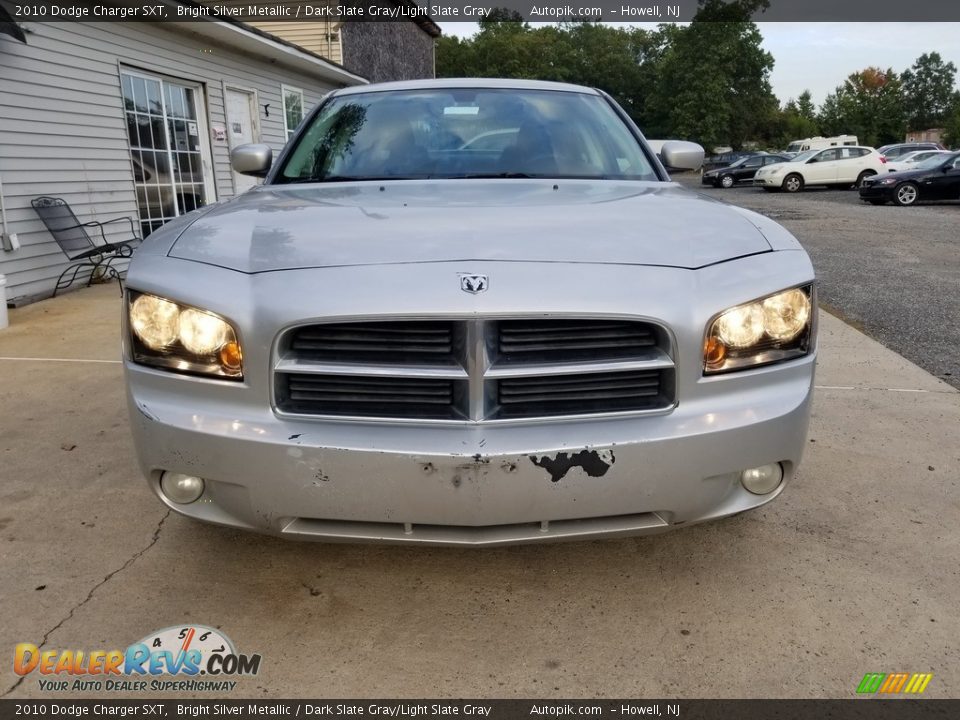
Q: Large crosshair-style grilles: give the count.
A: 1